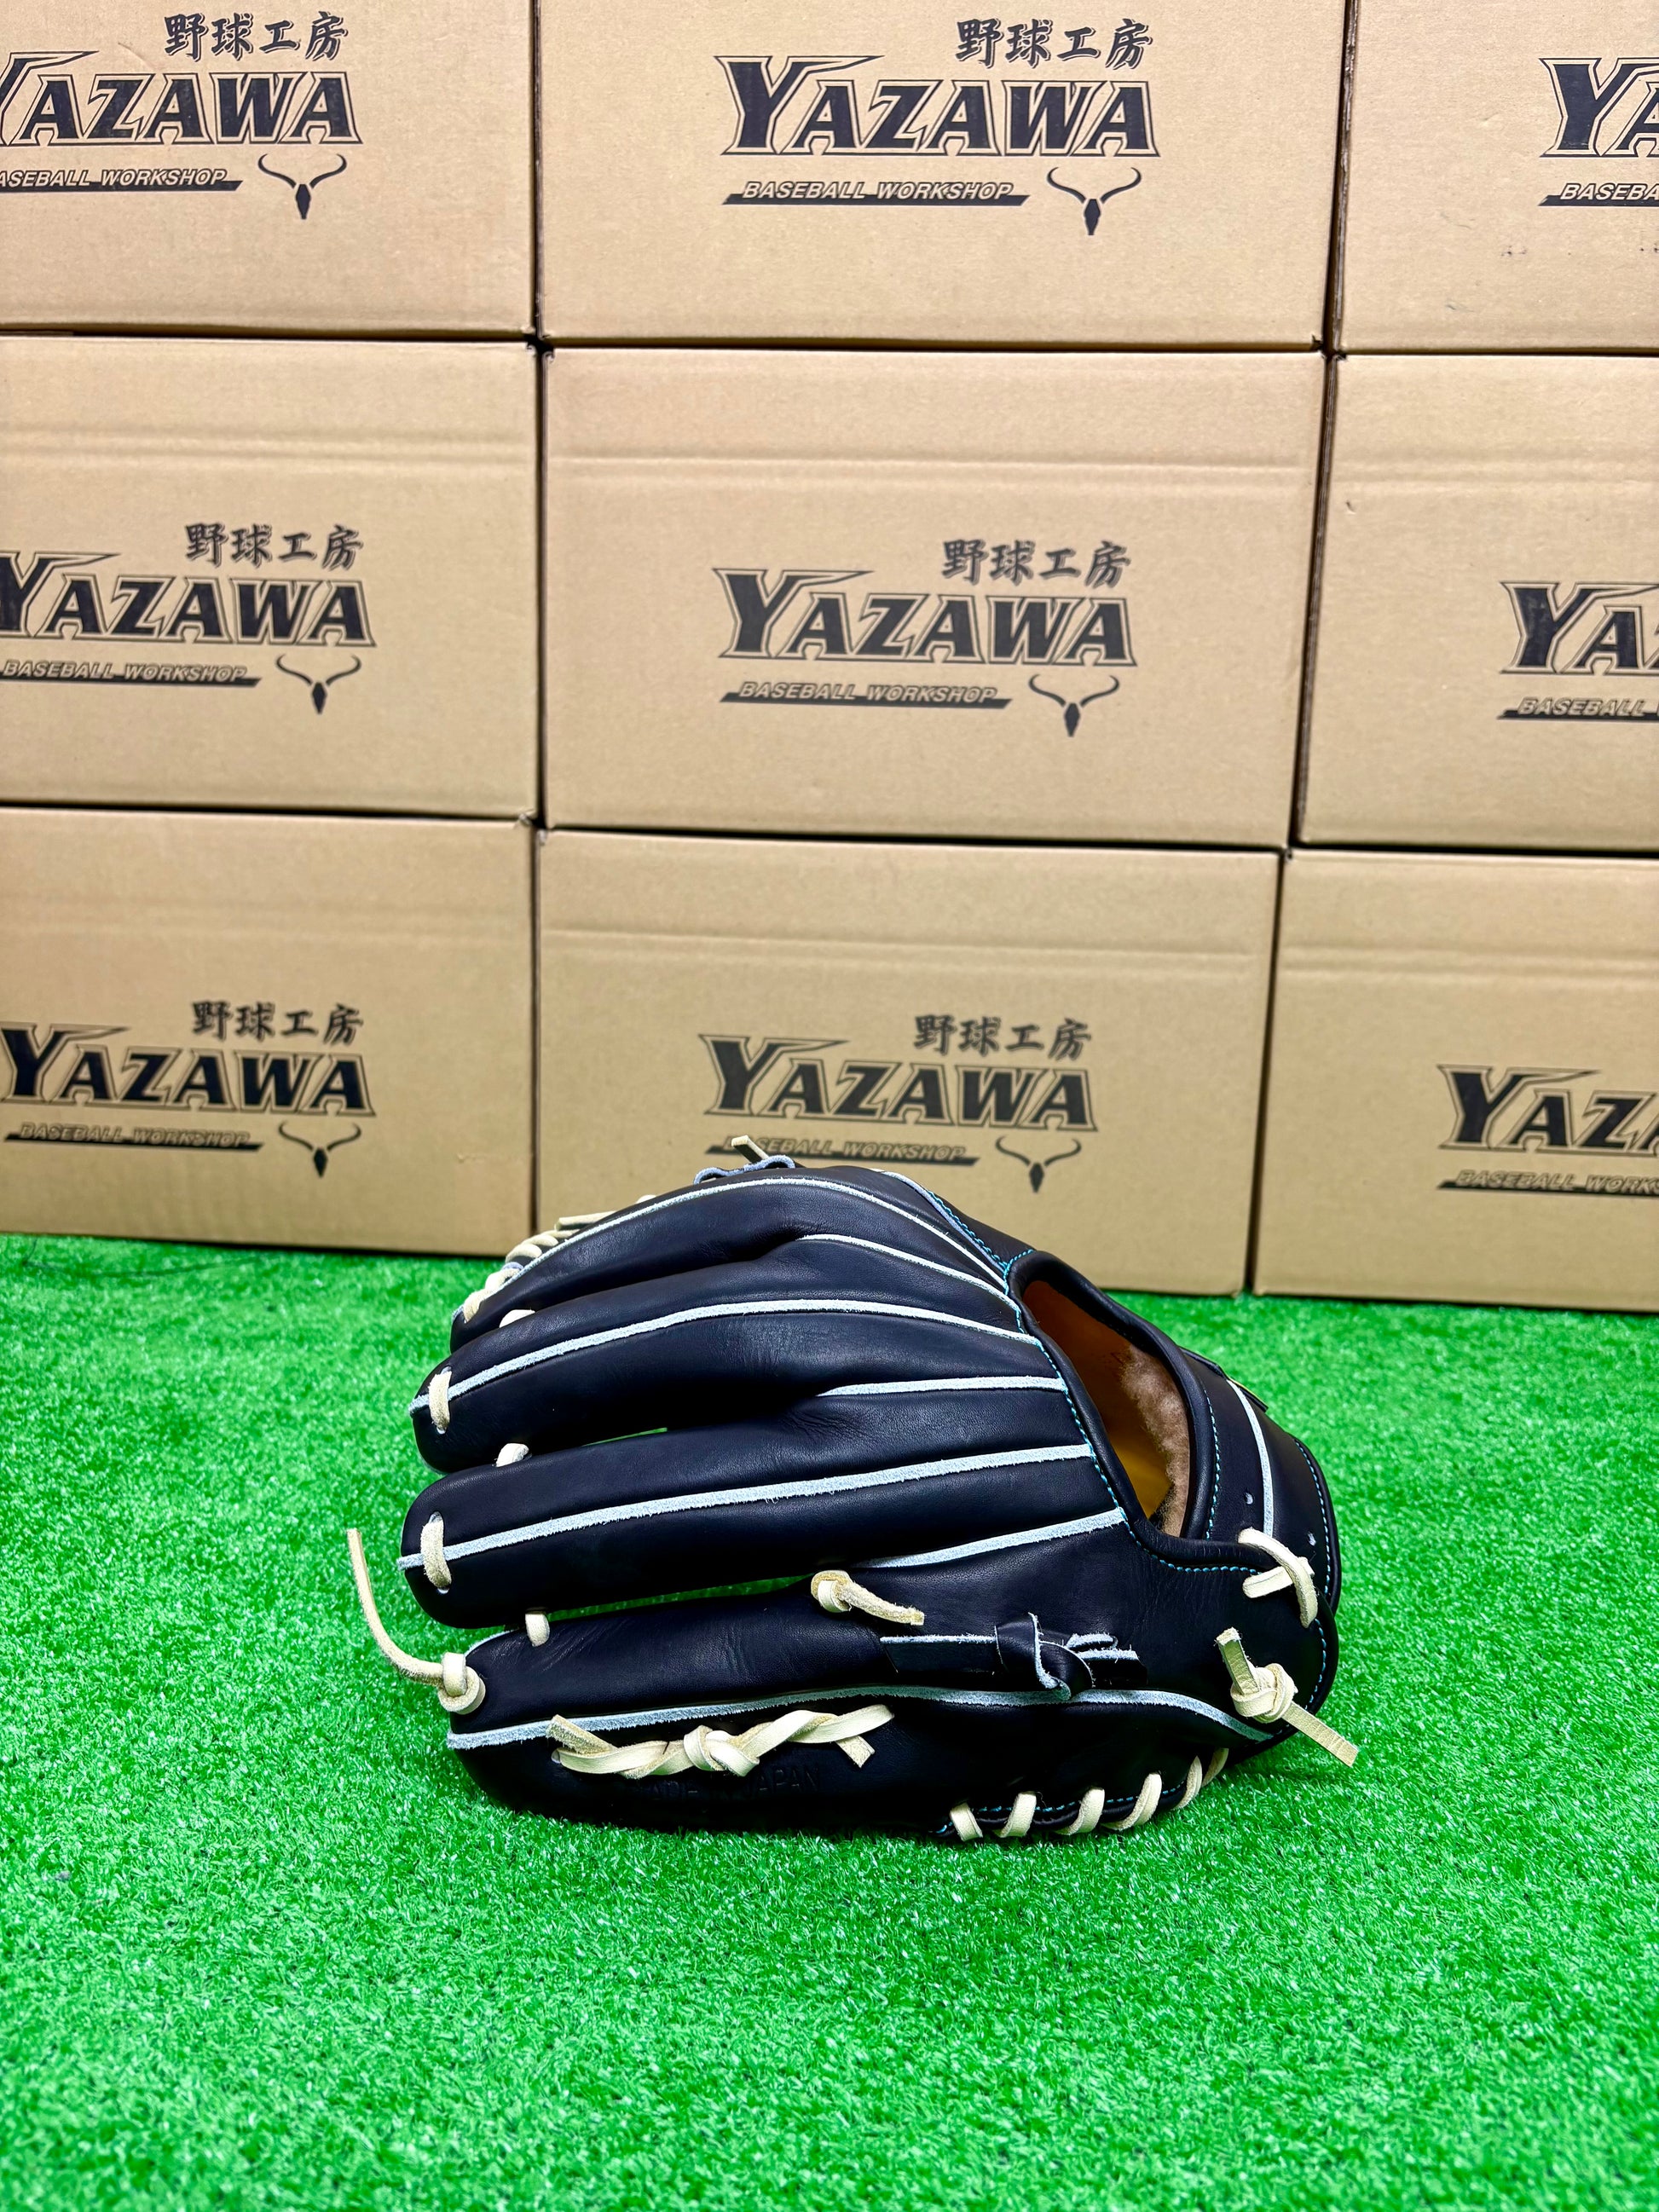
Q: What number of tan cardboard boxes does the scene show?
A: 9